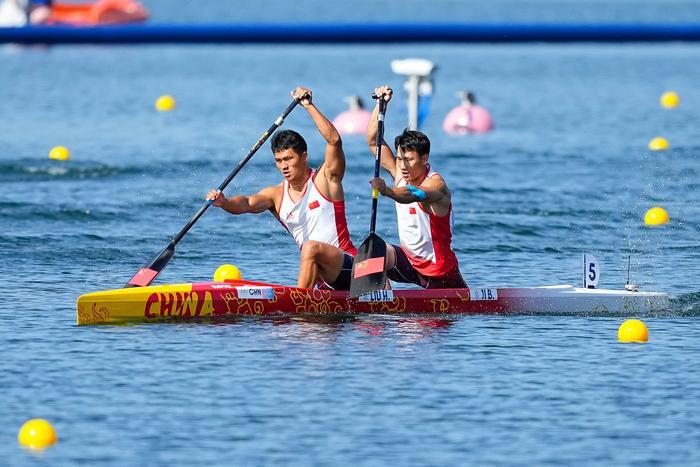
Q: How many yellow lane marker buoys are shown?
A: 8